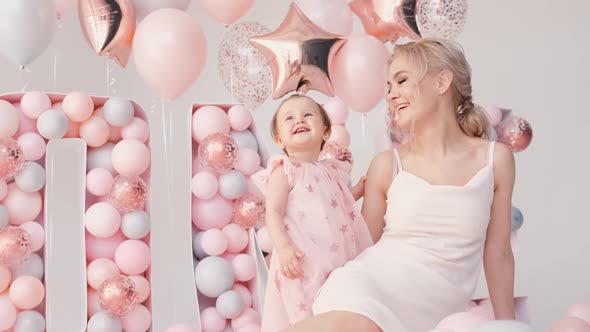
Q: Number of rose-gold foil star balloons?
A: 3